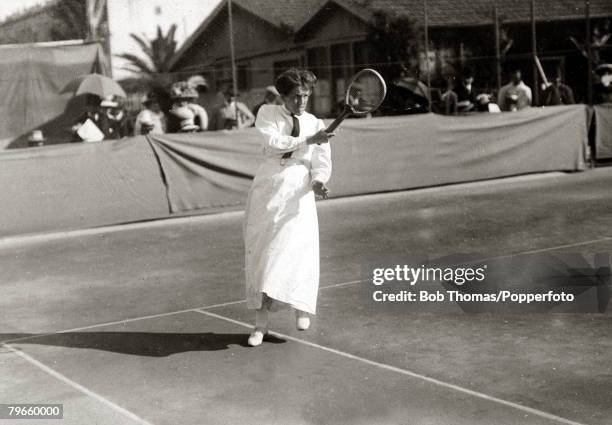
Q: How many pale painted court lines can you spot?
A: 3